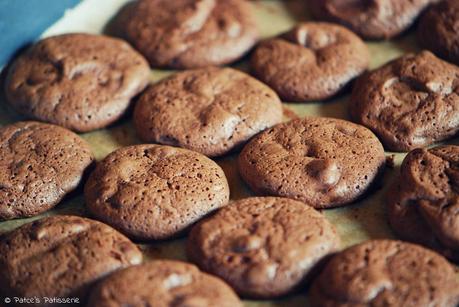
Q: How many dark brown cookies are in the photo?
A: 15